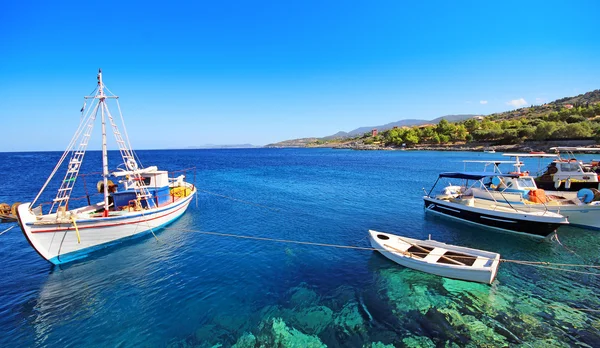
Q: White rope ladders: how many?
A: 2